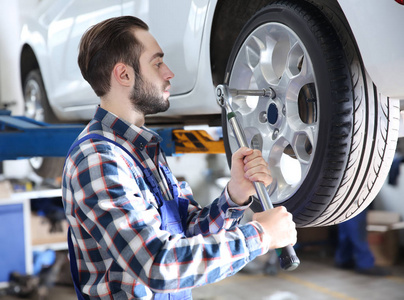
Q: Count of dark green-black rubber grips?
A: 1